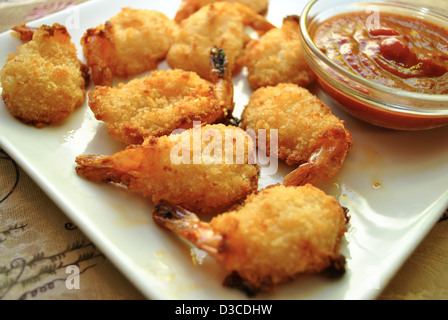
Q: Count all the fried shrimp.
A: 9